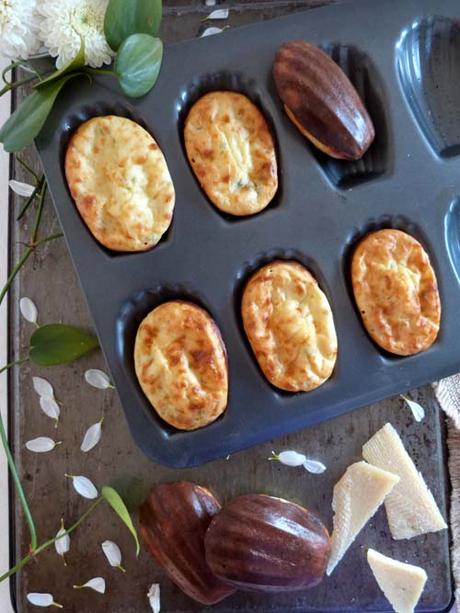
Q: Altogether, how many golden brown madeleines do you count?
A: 5